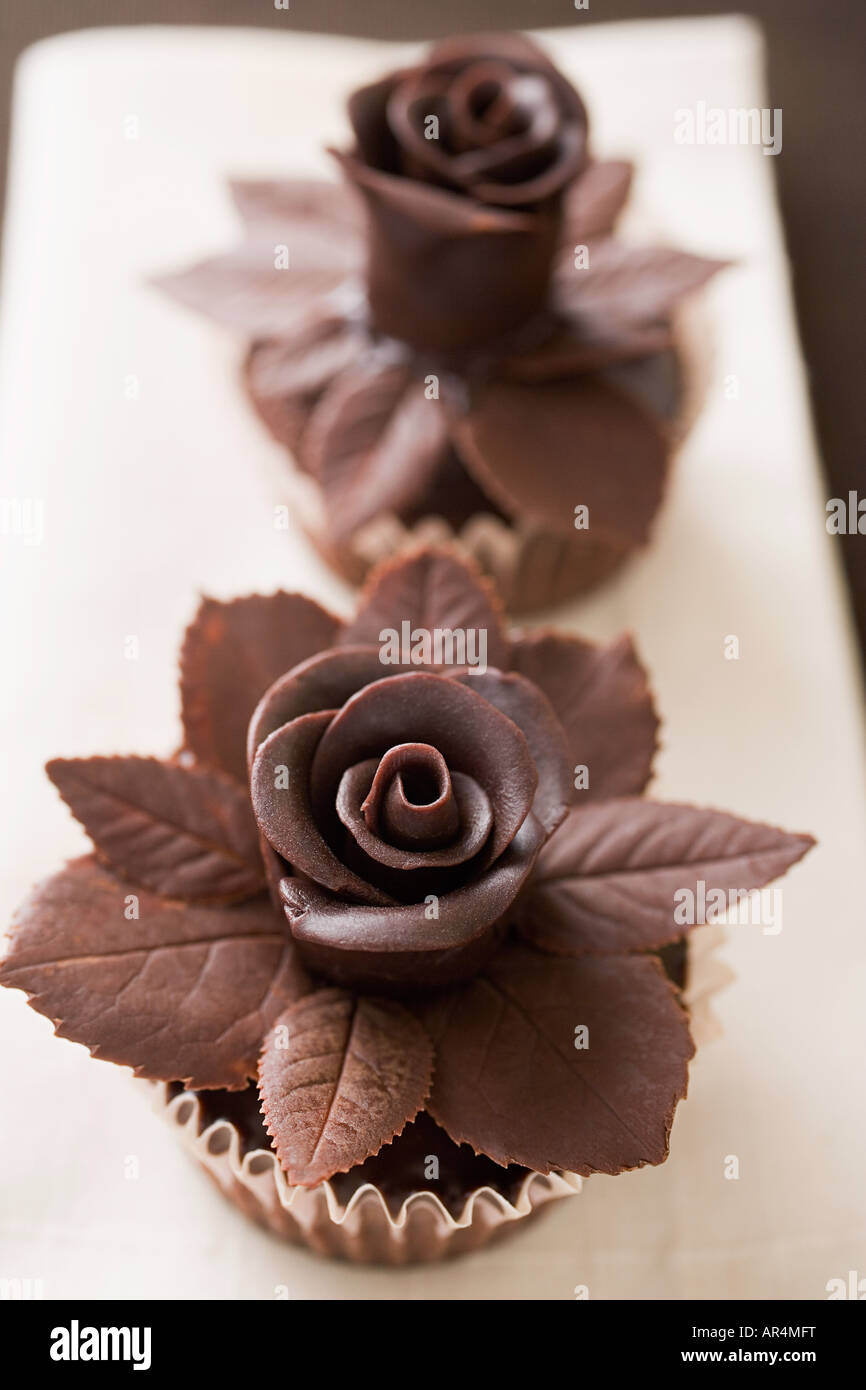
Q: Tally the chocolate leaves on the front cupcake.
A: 8